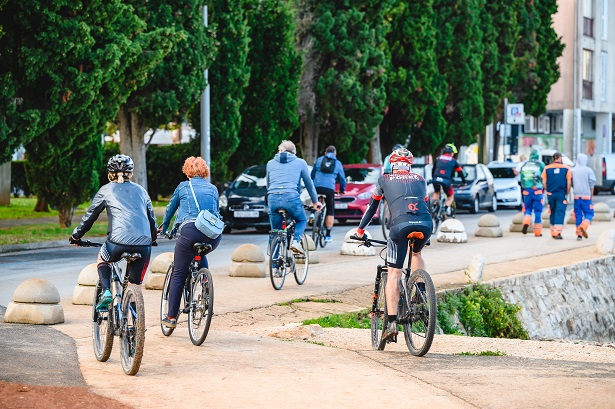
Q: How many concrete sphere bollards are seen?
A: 12